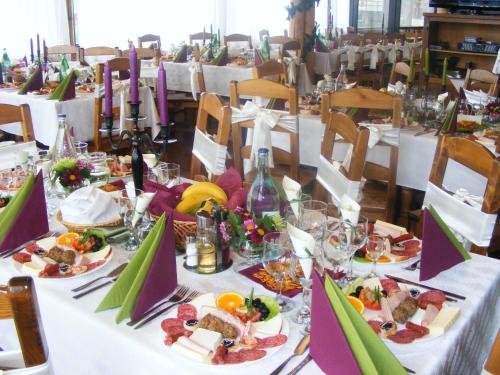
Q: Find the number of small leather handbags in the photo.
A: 0